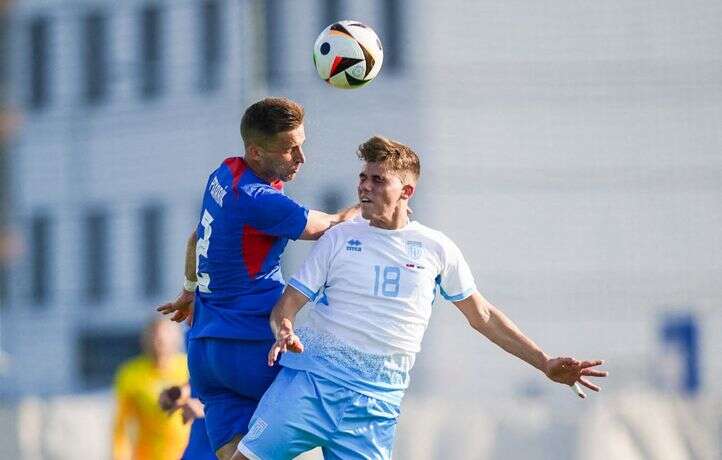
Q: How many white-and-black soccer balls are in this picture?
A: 1